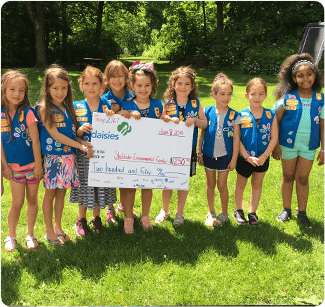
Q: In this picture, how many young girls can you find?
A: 9